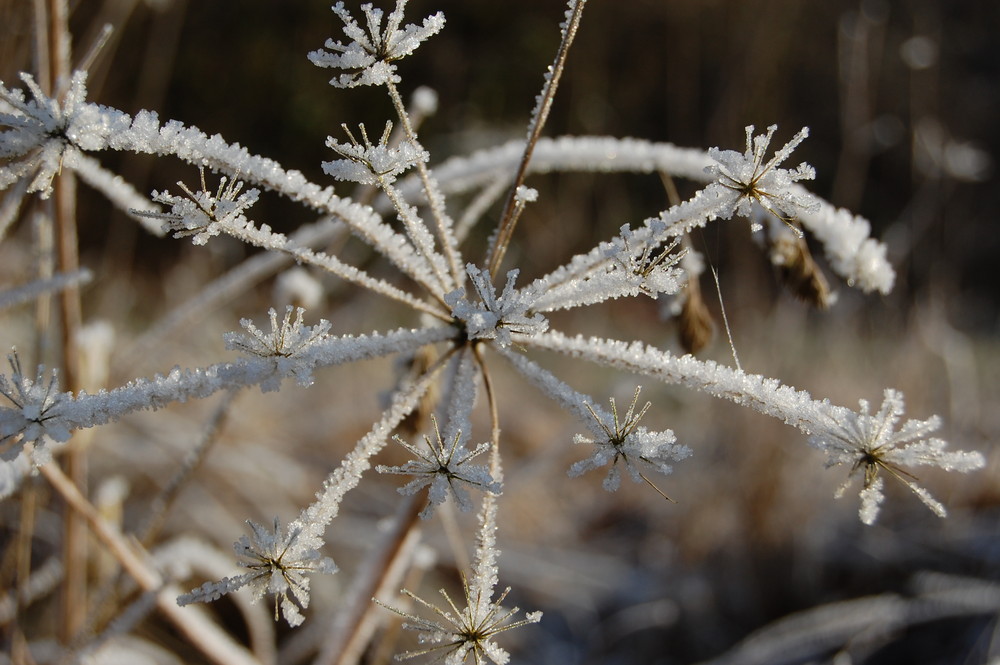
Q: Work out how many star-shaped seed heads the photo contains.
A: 14